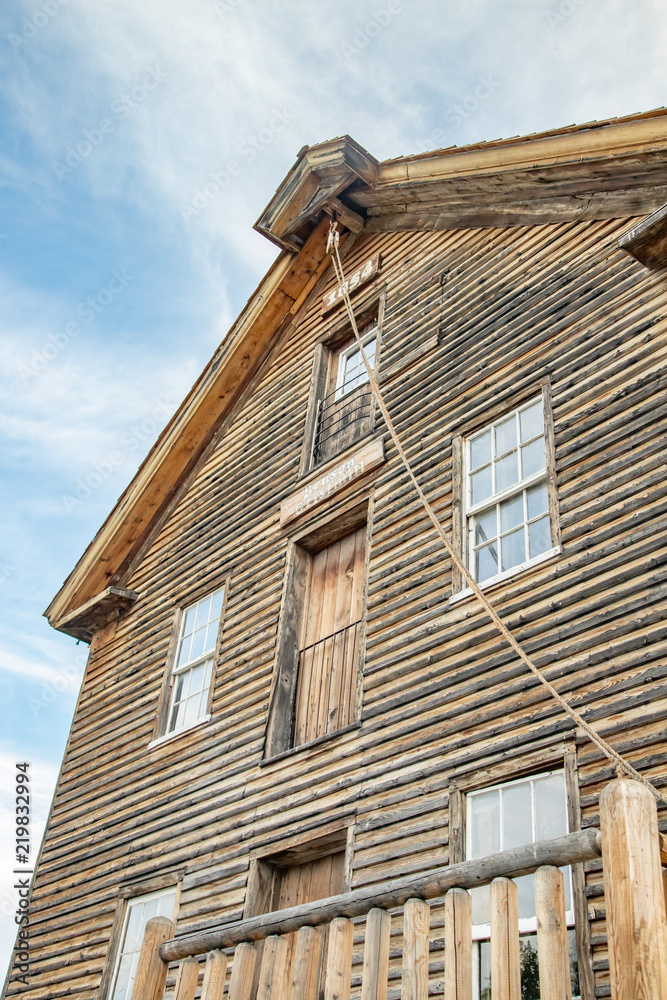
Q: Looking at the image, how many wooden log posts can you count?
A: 13